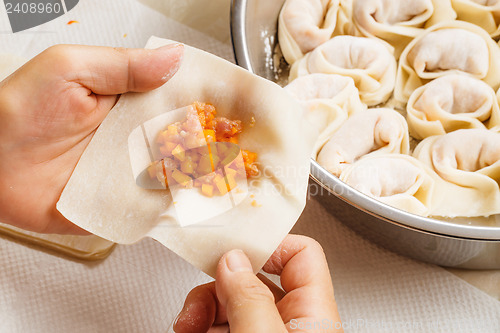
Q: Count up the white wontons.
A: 10